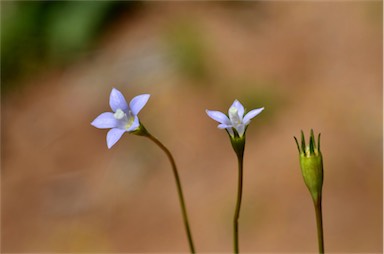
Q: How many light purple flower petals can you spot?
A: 10